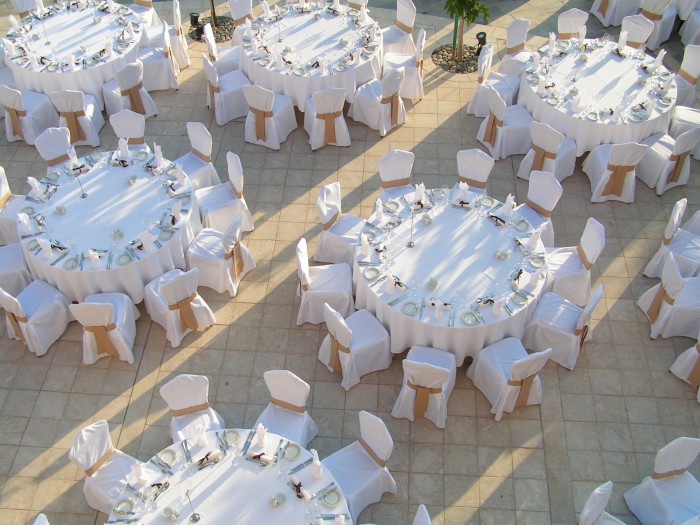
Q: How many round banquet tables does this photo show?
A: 6